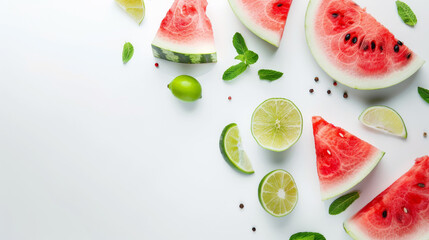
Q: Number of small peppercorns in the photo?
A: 10